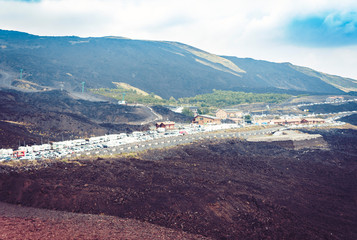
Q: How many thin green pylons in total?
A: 3